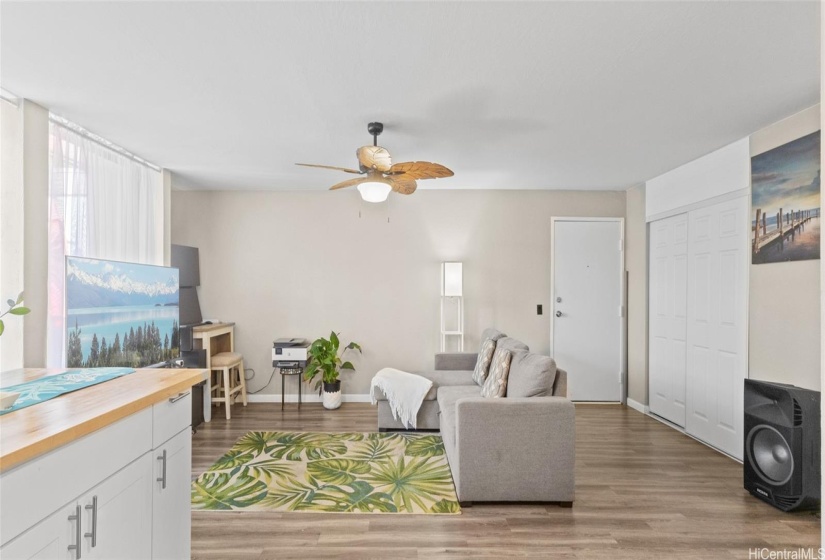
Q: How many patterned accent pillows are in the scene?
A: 2